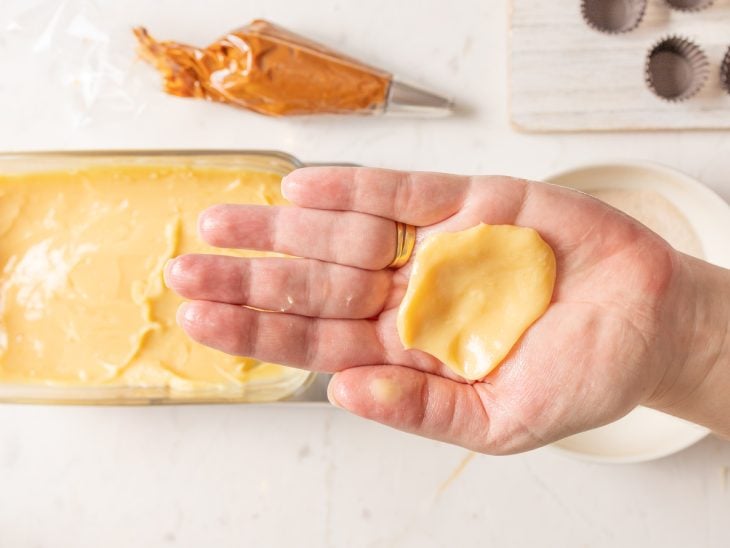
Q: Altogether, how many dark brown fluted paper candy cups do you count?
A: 4